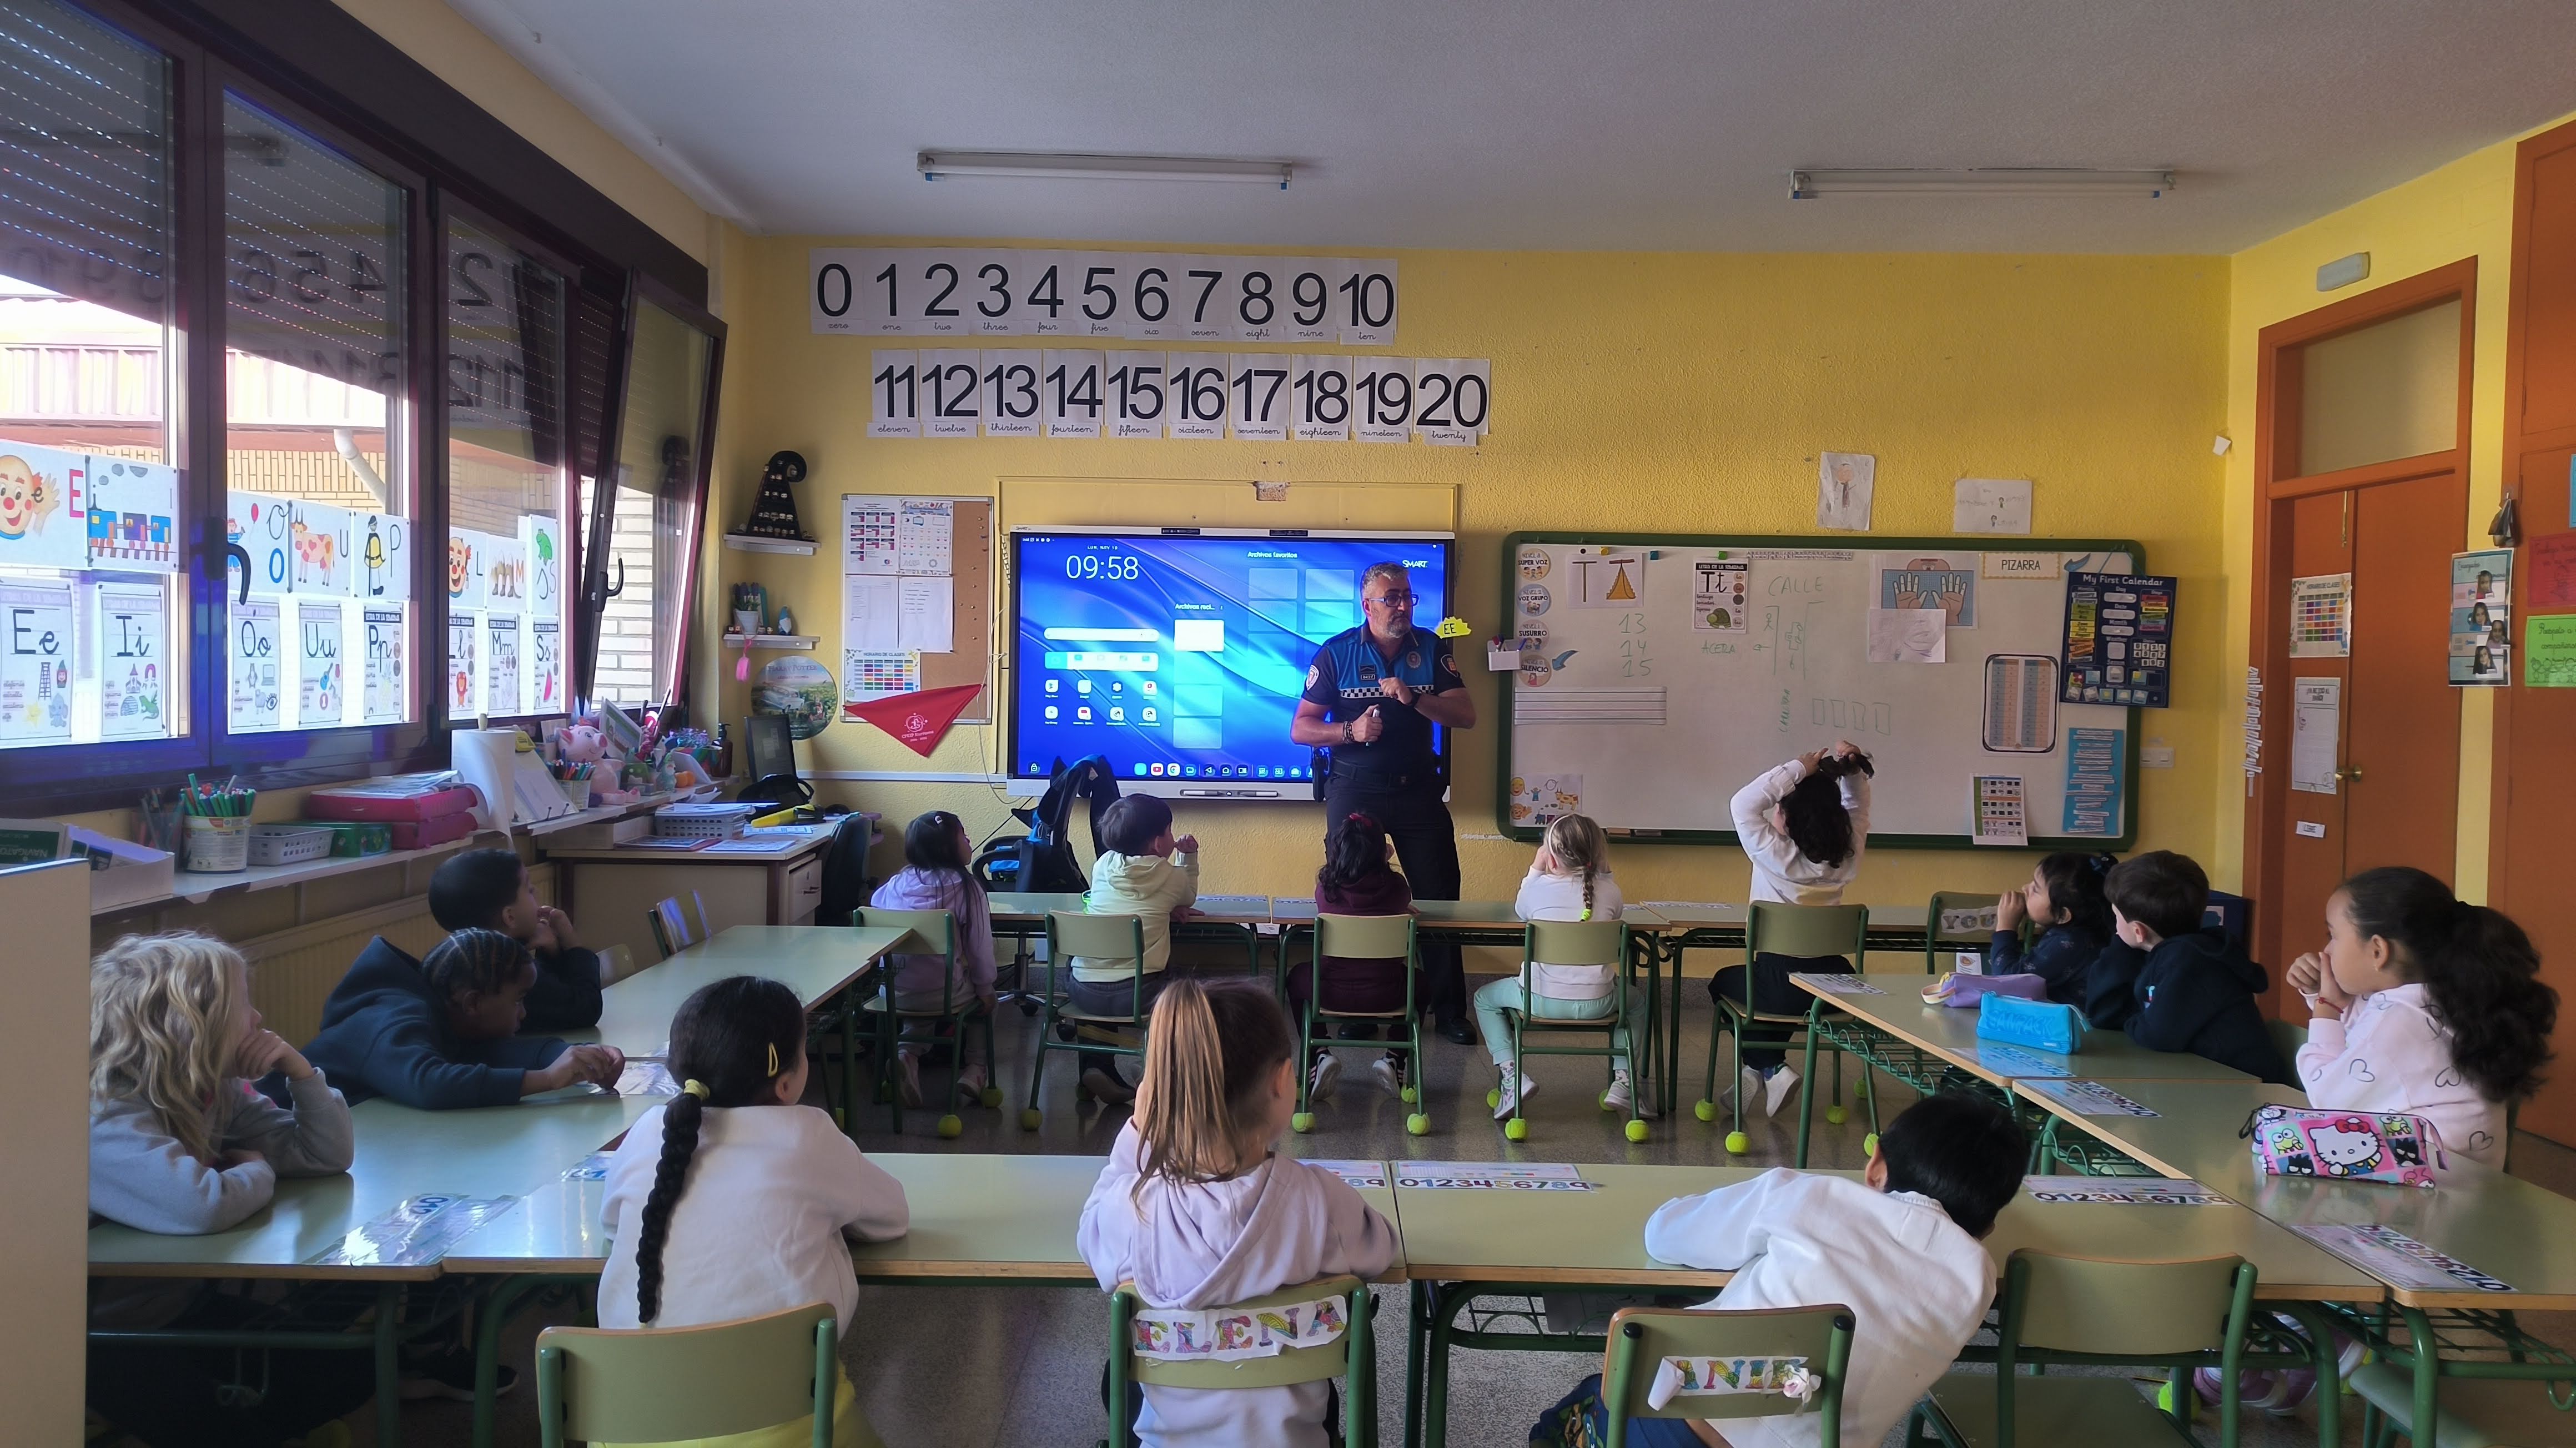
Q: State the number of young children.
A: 14